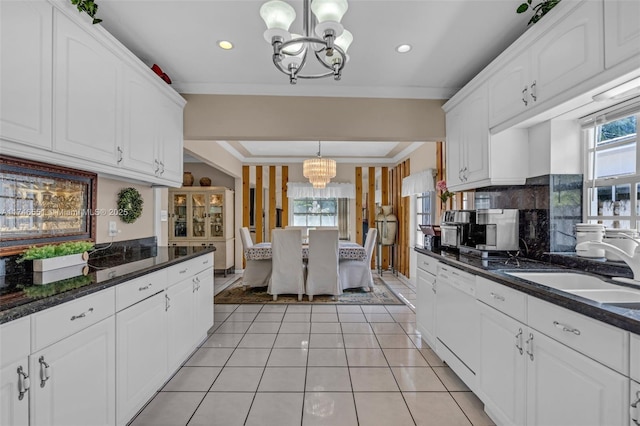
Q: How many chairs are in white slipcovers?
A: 6